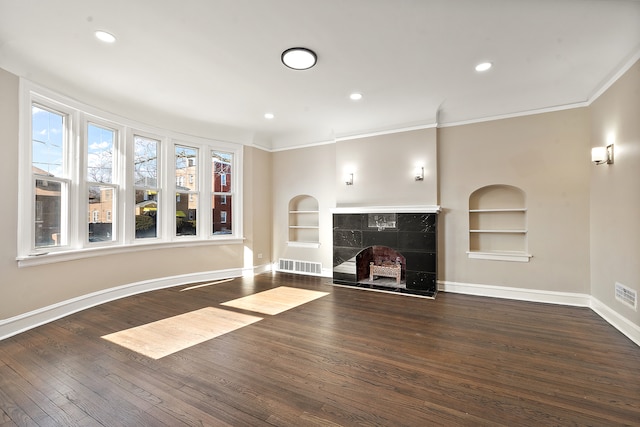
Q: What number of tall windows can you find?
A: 5